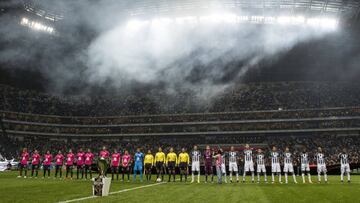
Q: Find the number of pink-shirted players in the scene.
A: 10